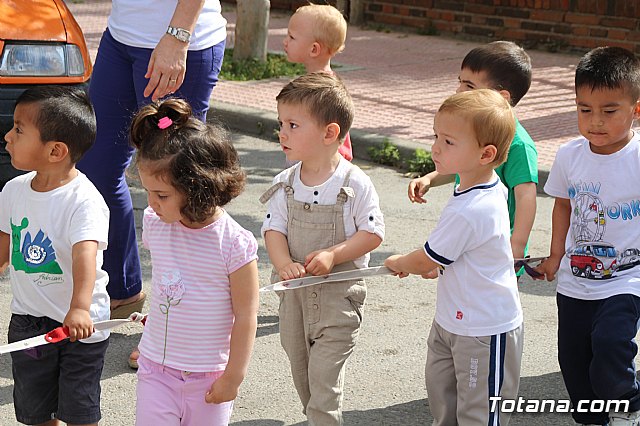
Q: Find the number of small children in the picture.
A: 7